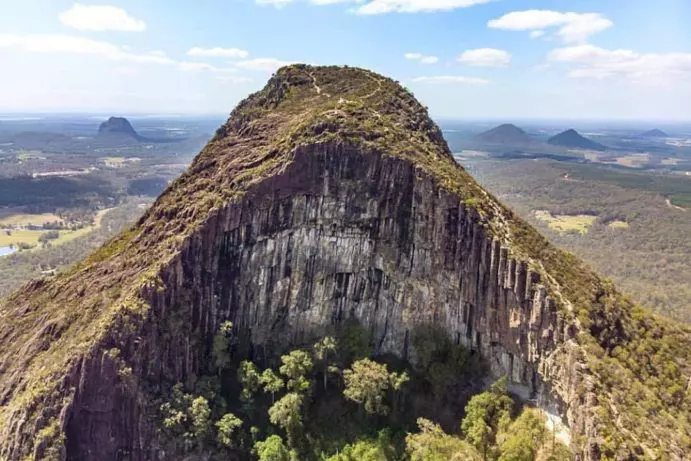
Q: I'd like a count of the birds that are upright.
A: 0